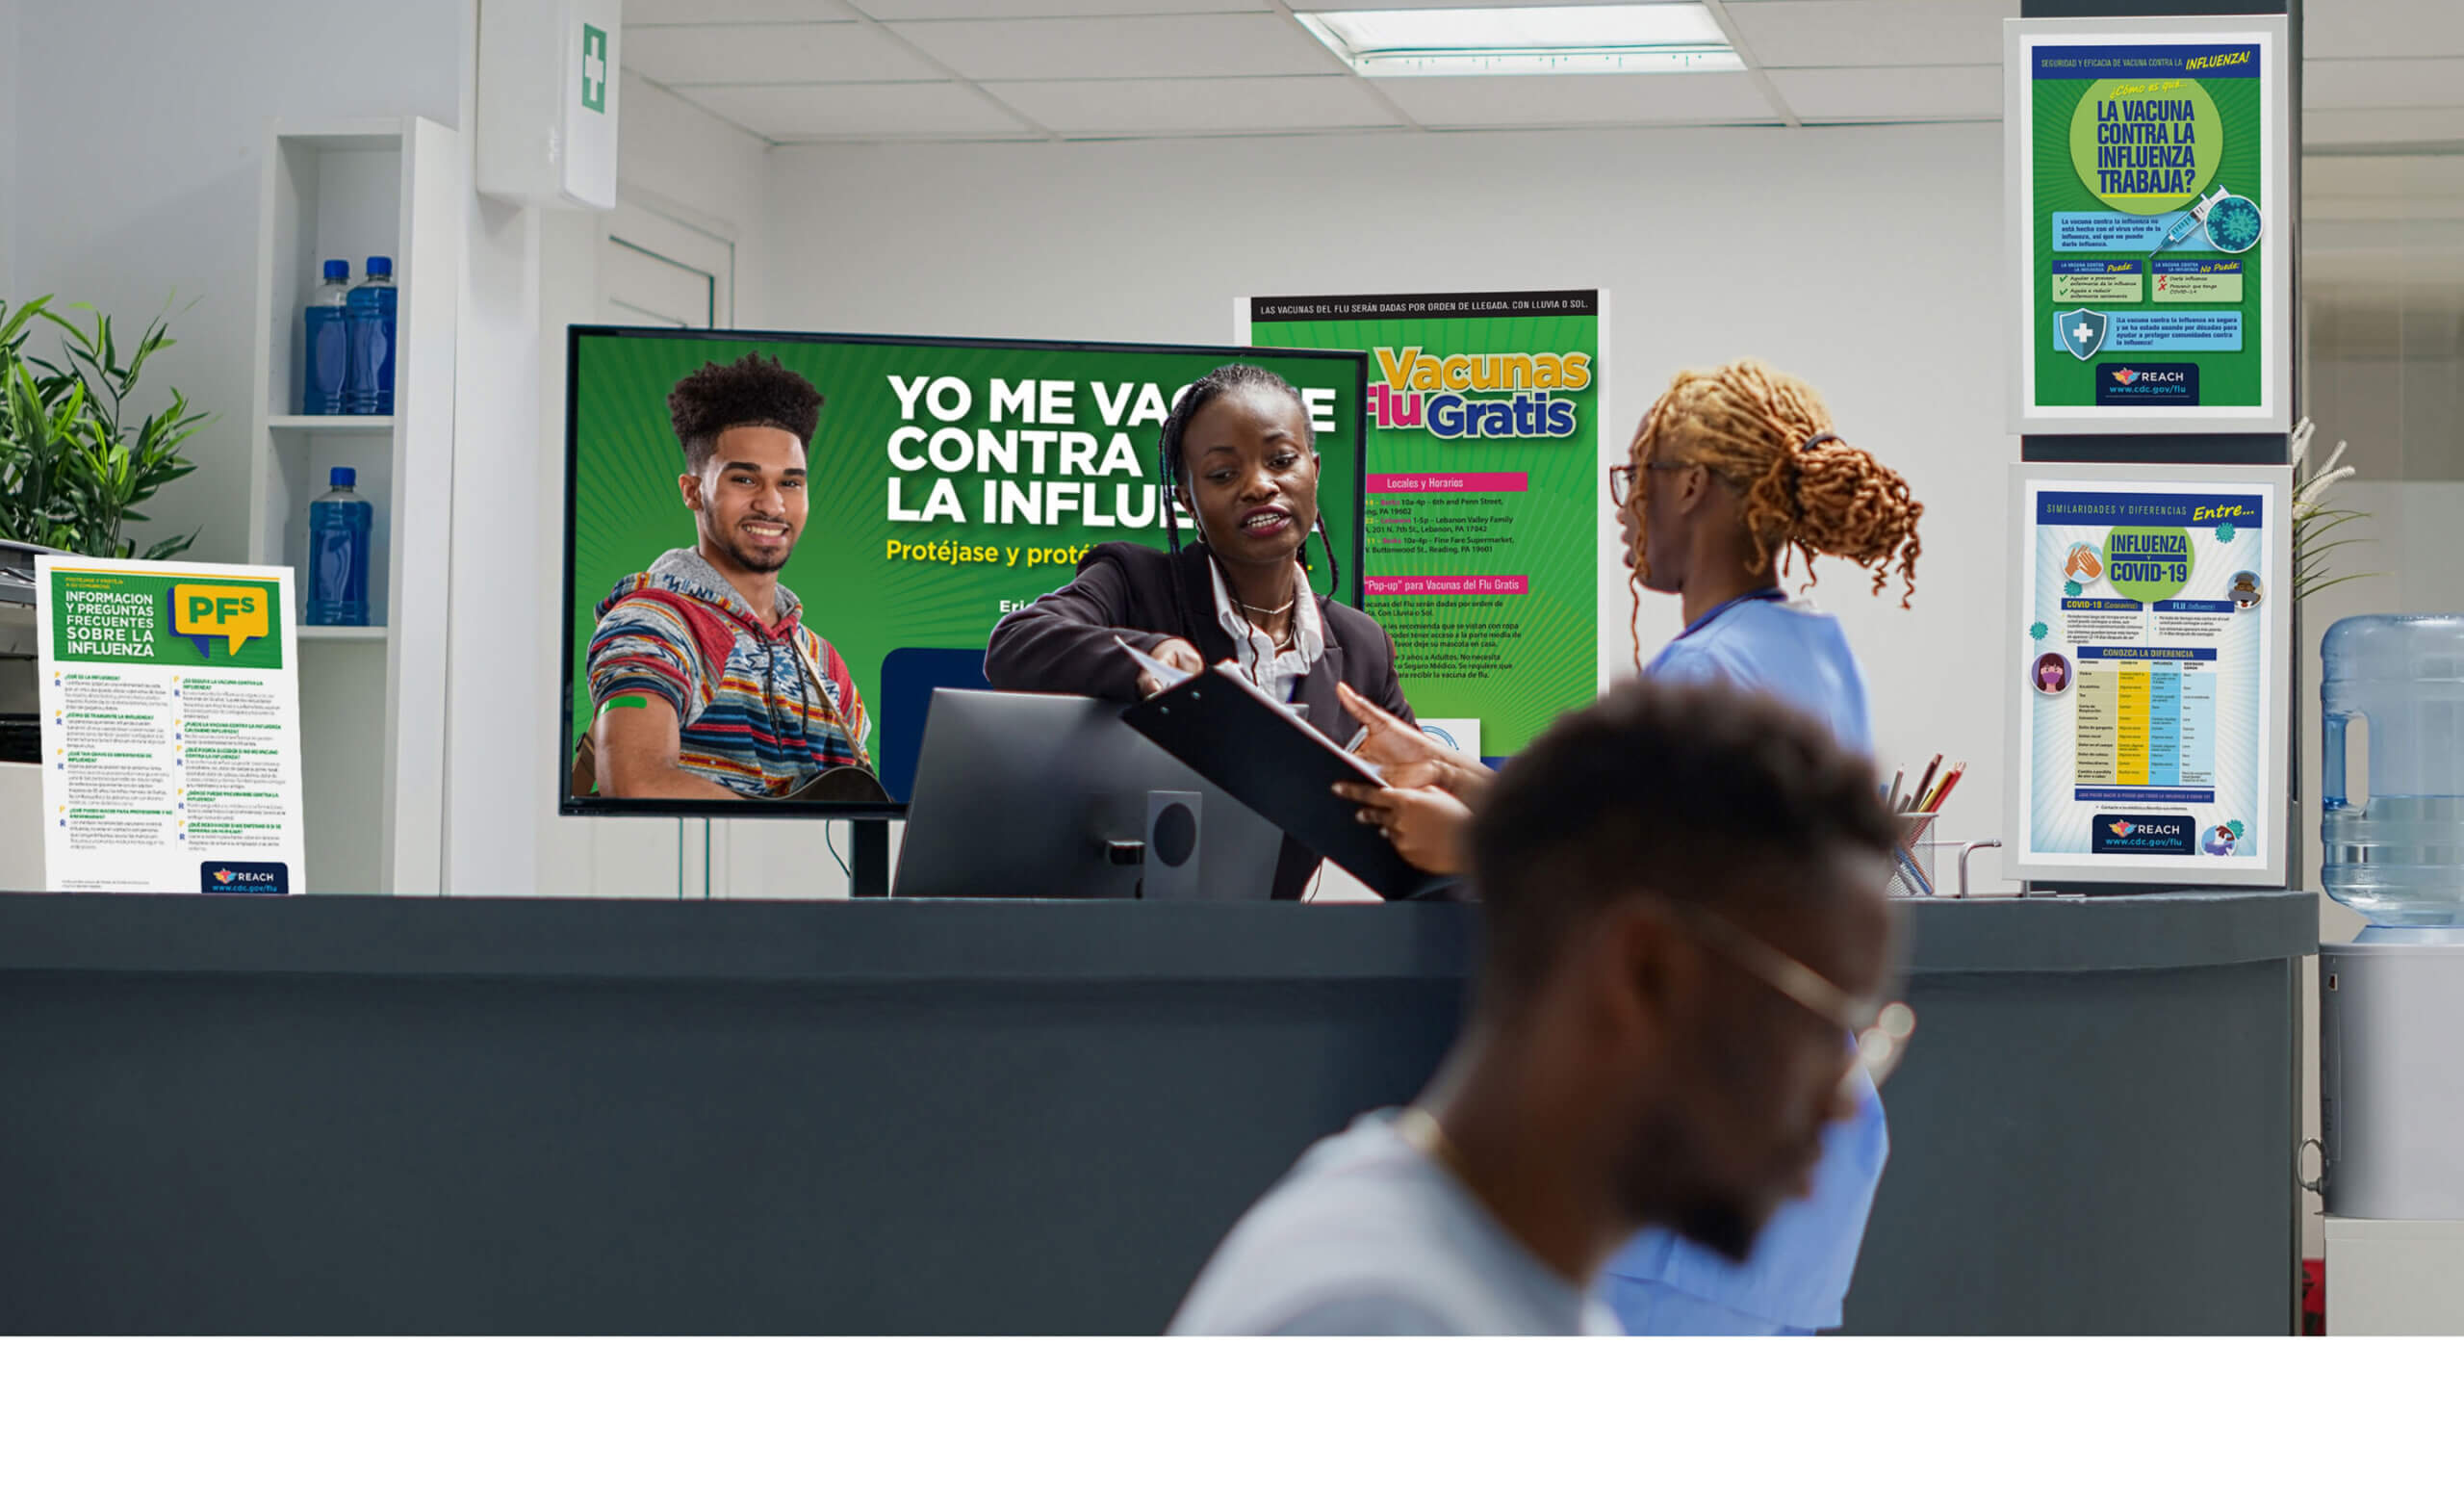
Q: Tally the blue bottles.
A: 3